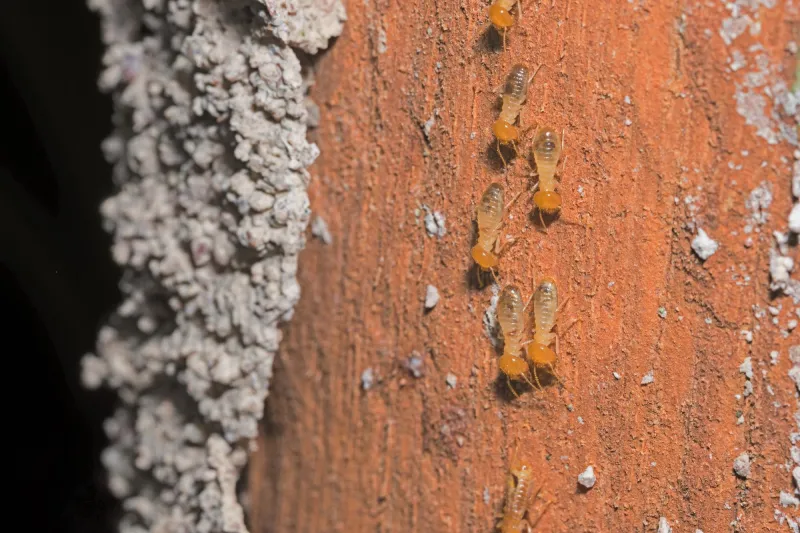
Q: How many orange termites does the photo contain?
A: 7